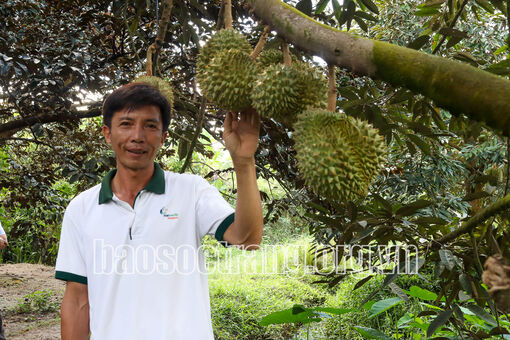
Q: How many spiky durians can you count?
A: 6